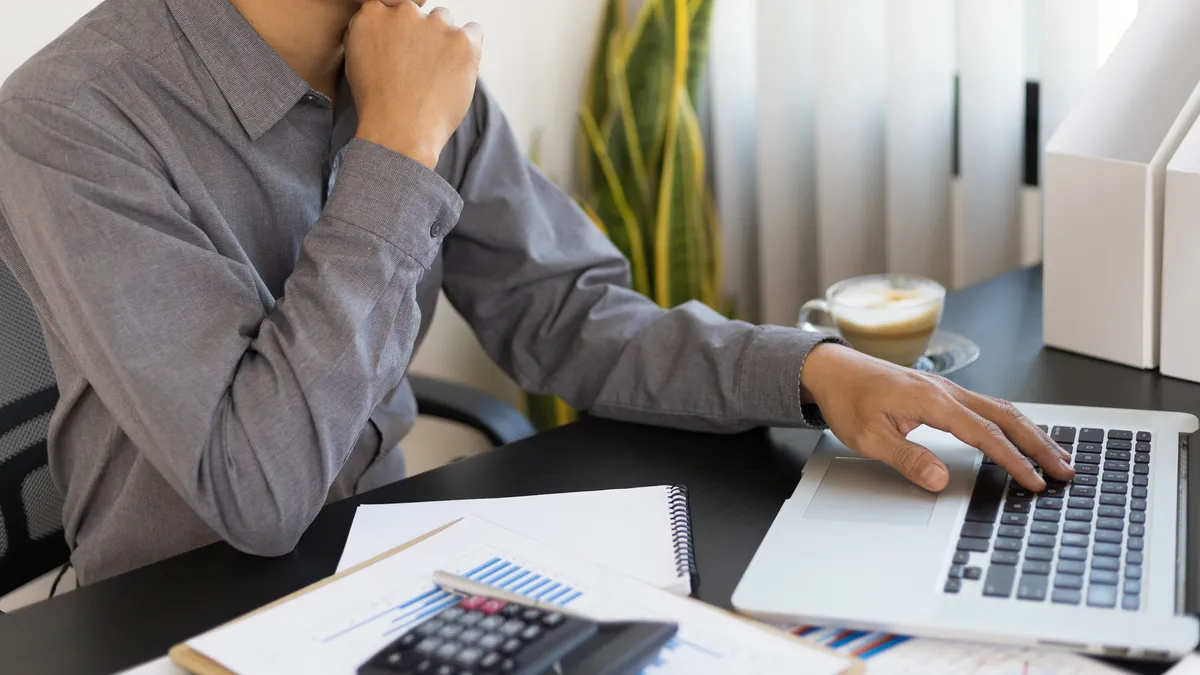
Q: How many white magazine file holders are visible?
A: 2